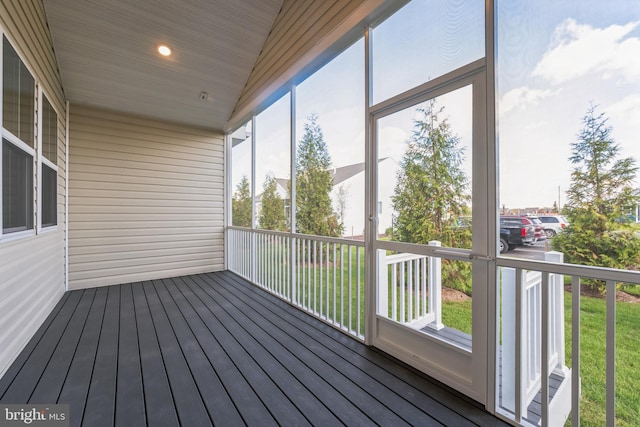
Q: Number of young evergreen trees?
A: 5